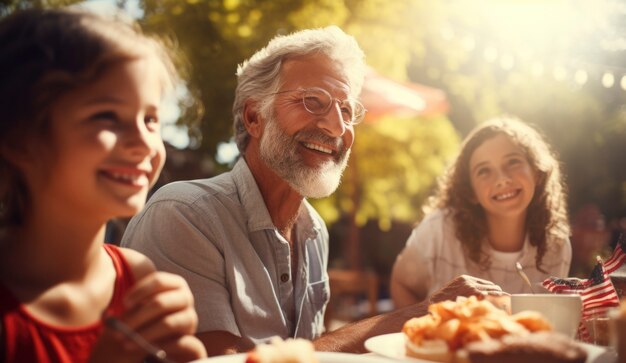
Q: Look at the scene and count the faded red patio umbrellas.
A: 1